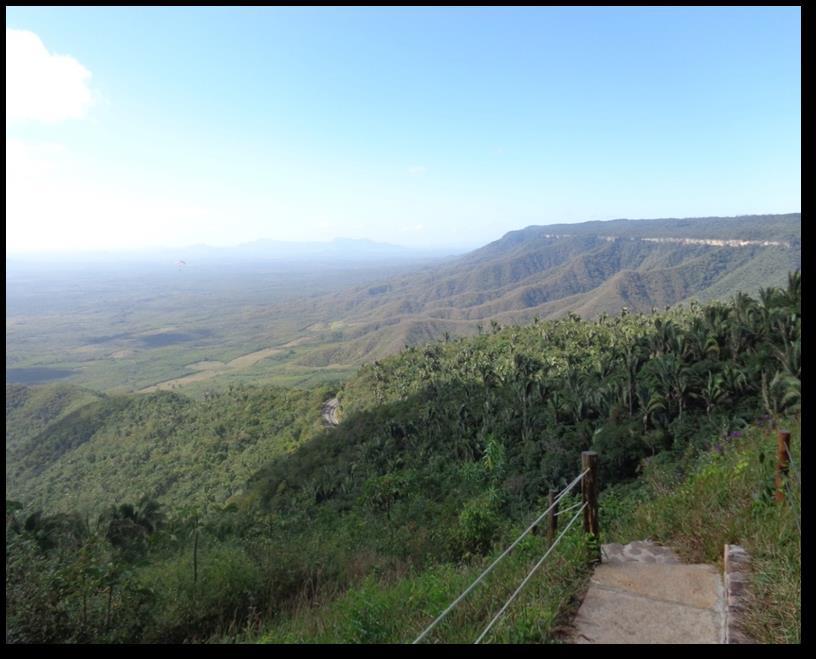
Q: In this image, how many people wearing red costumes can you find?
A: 0